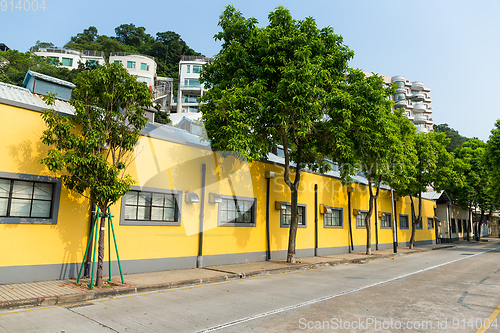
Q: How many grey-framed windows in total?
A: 10